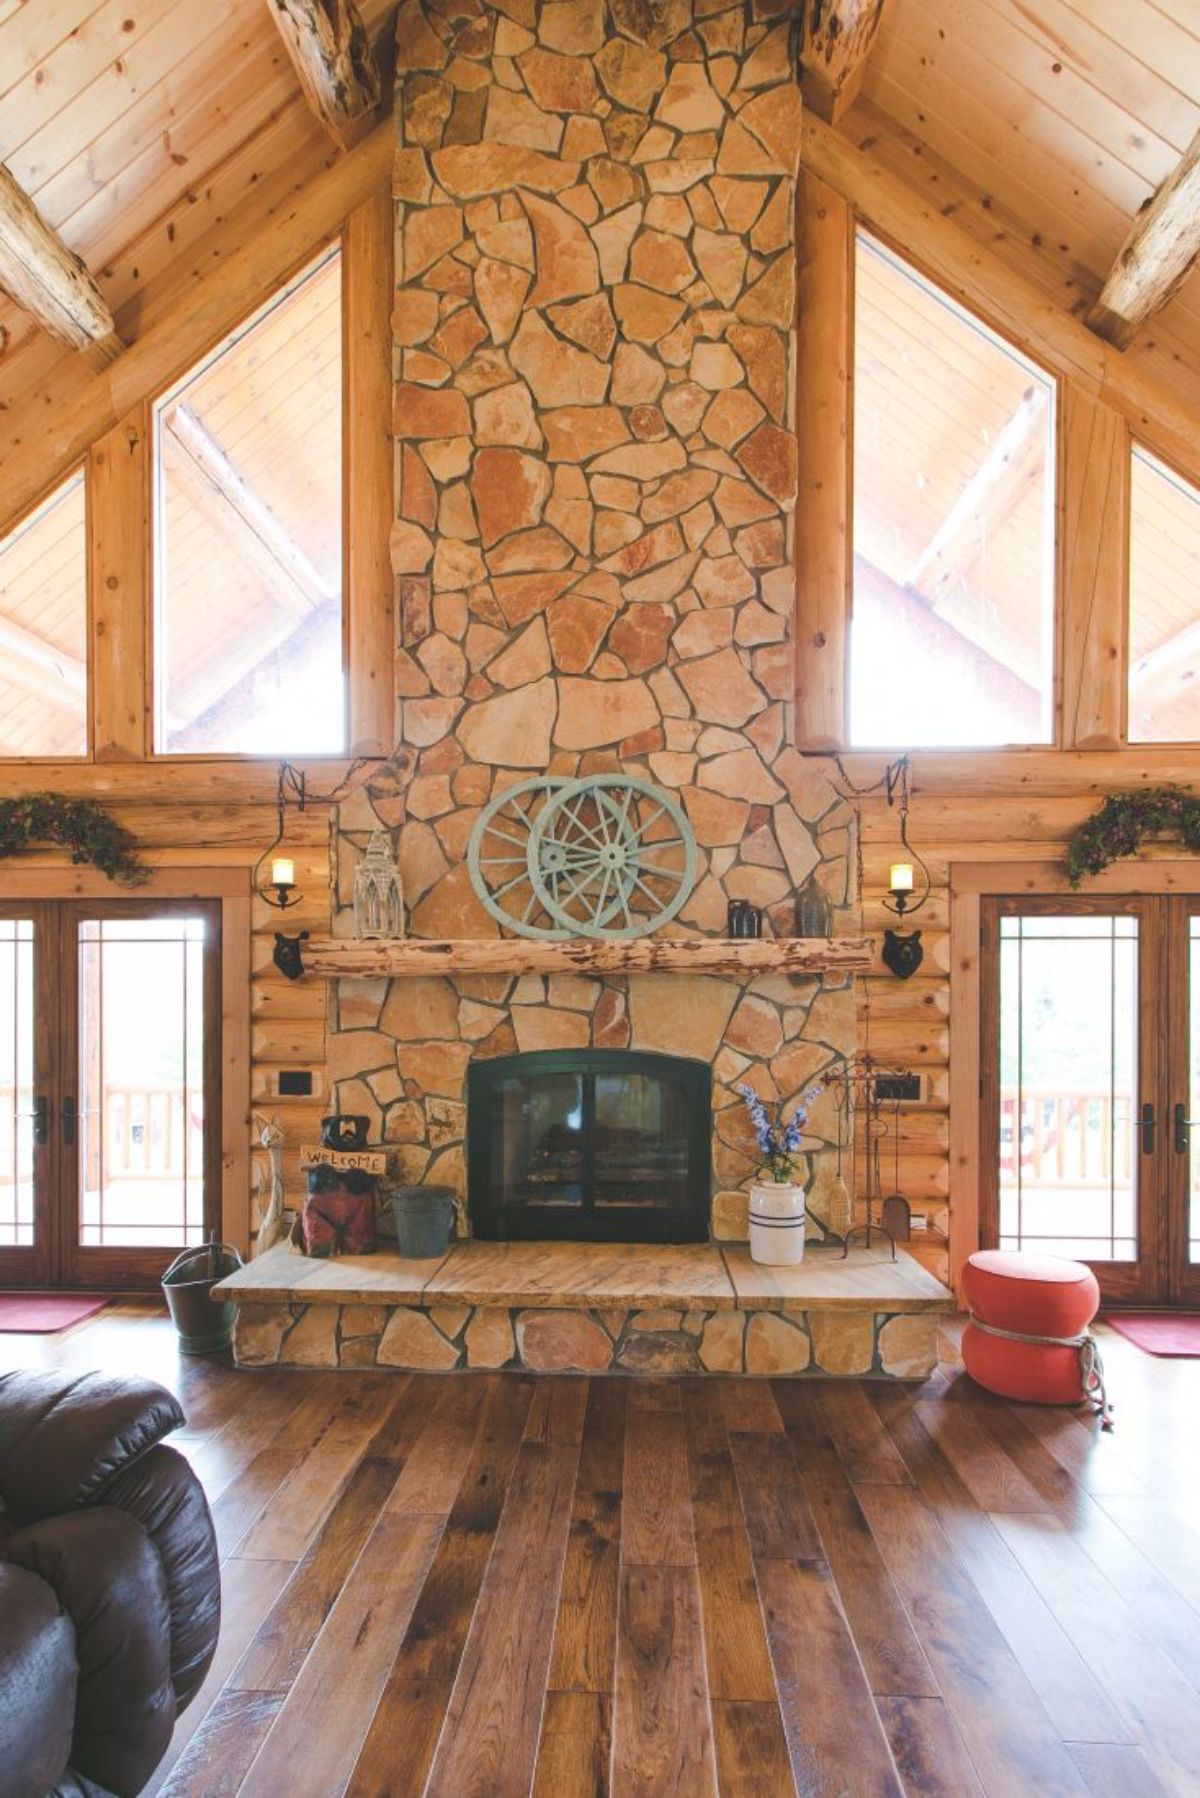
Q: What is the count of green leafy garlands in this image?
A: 2